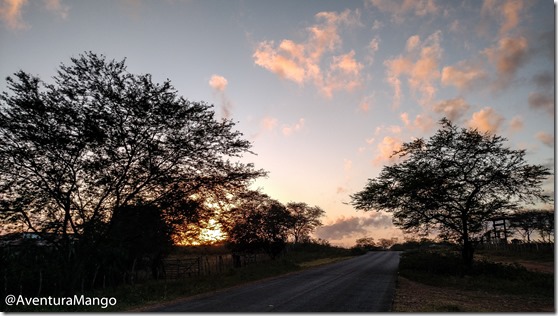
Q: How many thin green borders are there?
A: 0